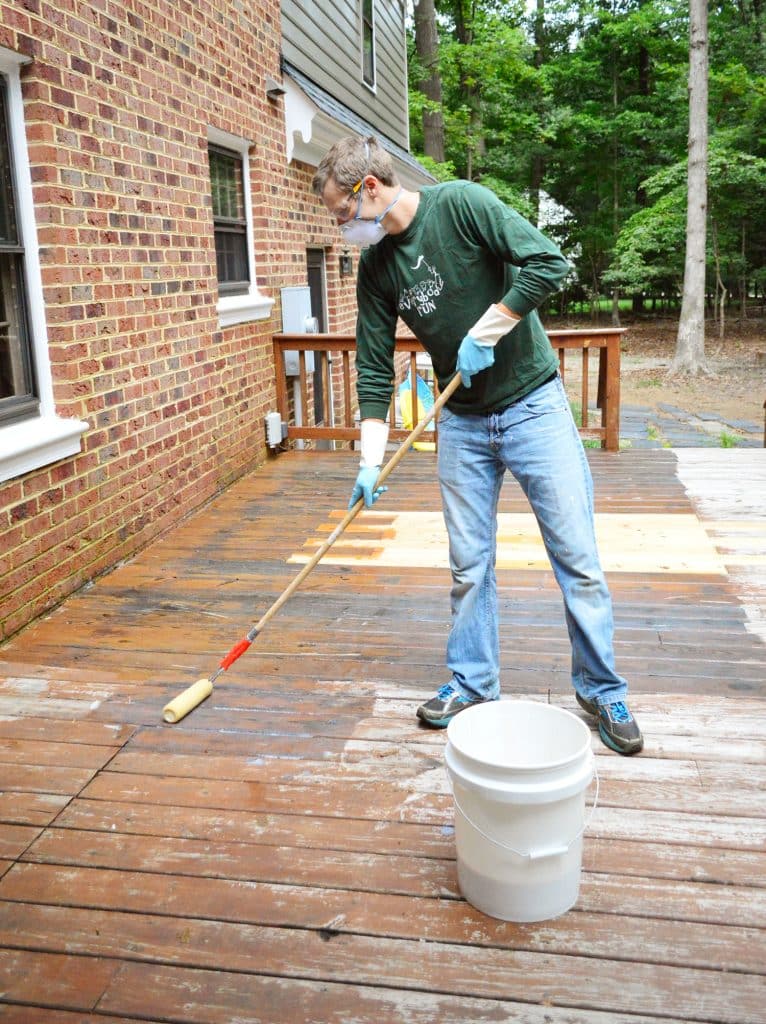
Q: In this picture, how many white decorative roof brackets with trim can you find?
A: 1